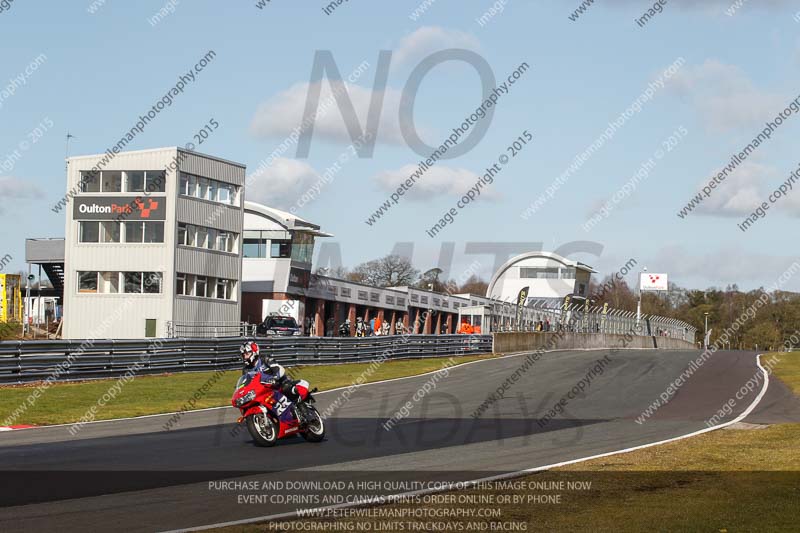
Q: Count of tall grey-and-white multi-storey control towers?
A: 1